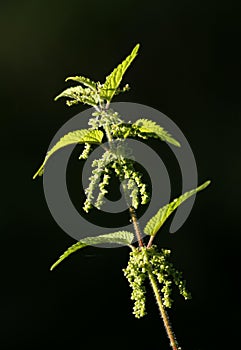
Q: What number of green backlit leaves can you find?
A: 7